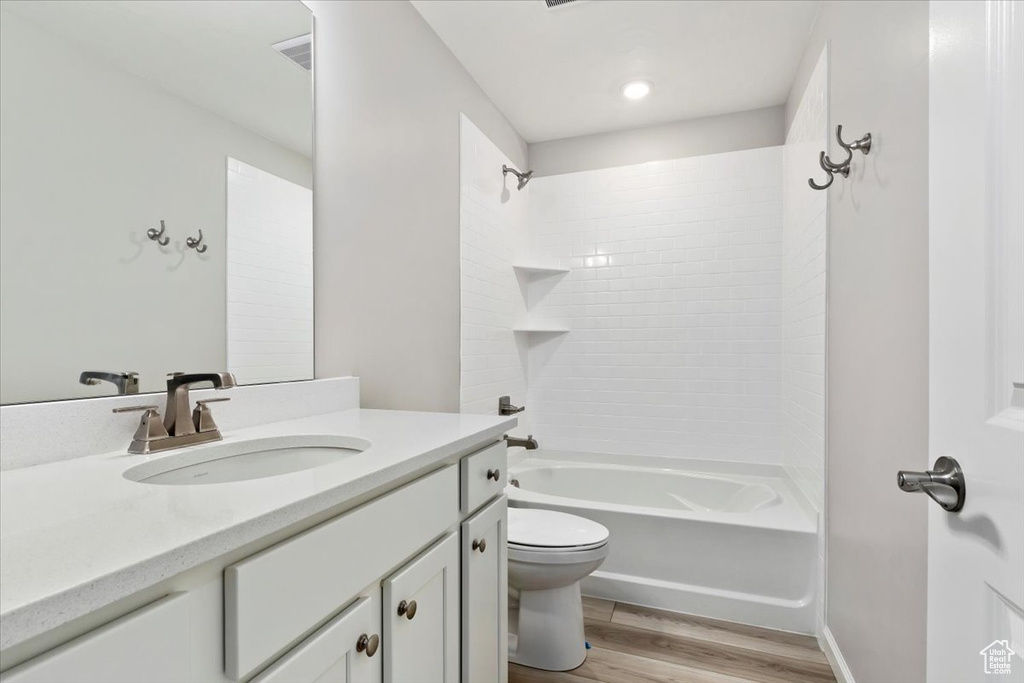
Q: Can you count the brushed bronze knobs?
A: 4